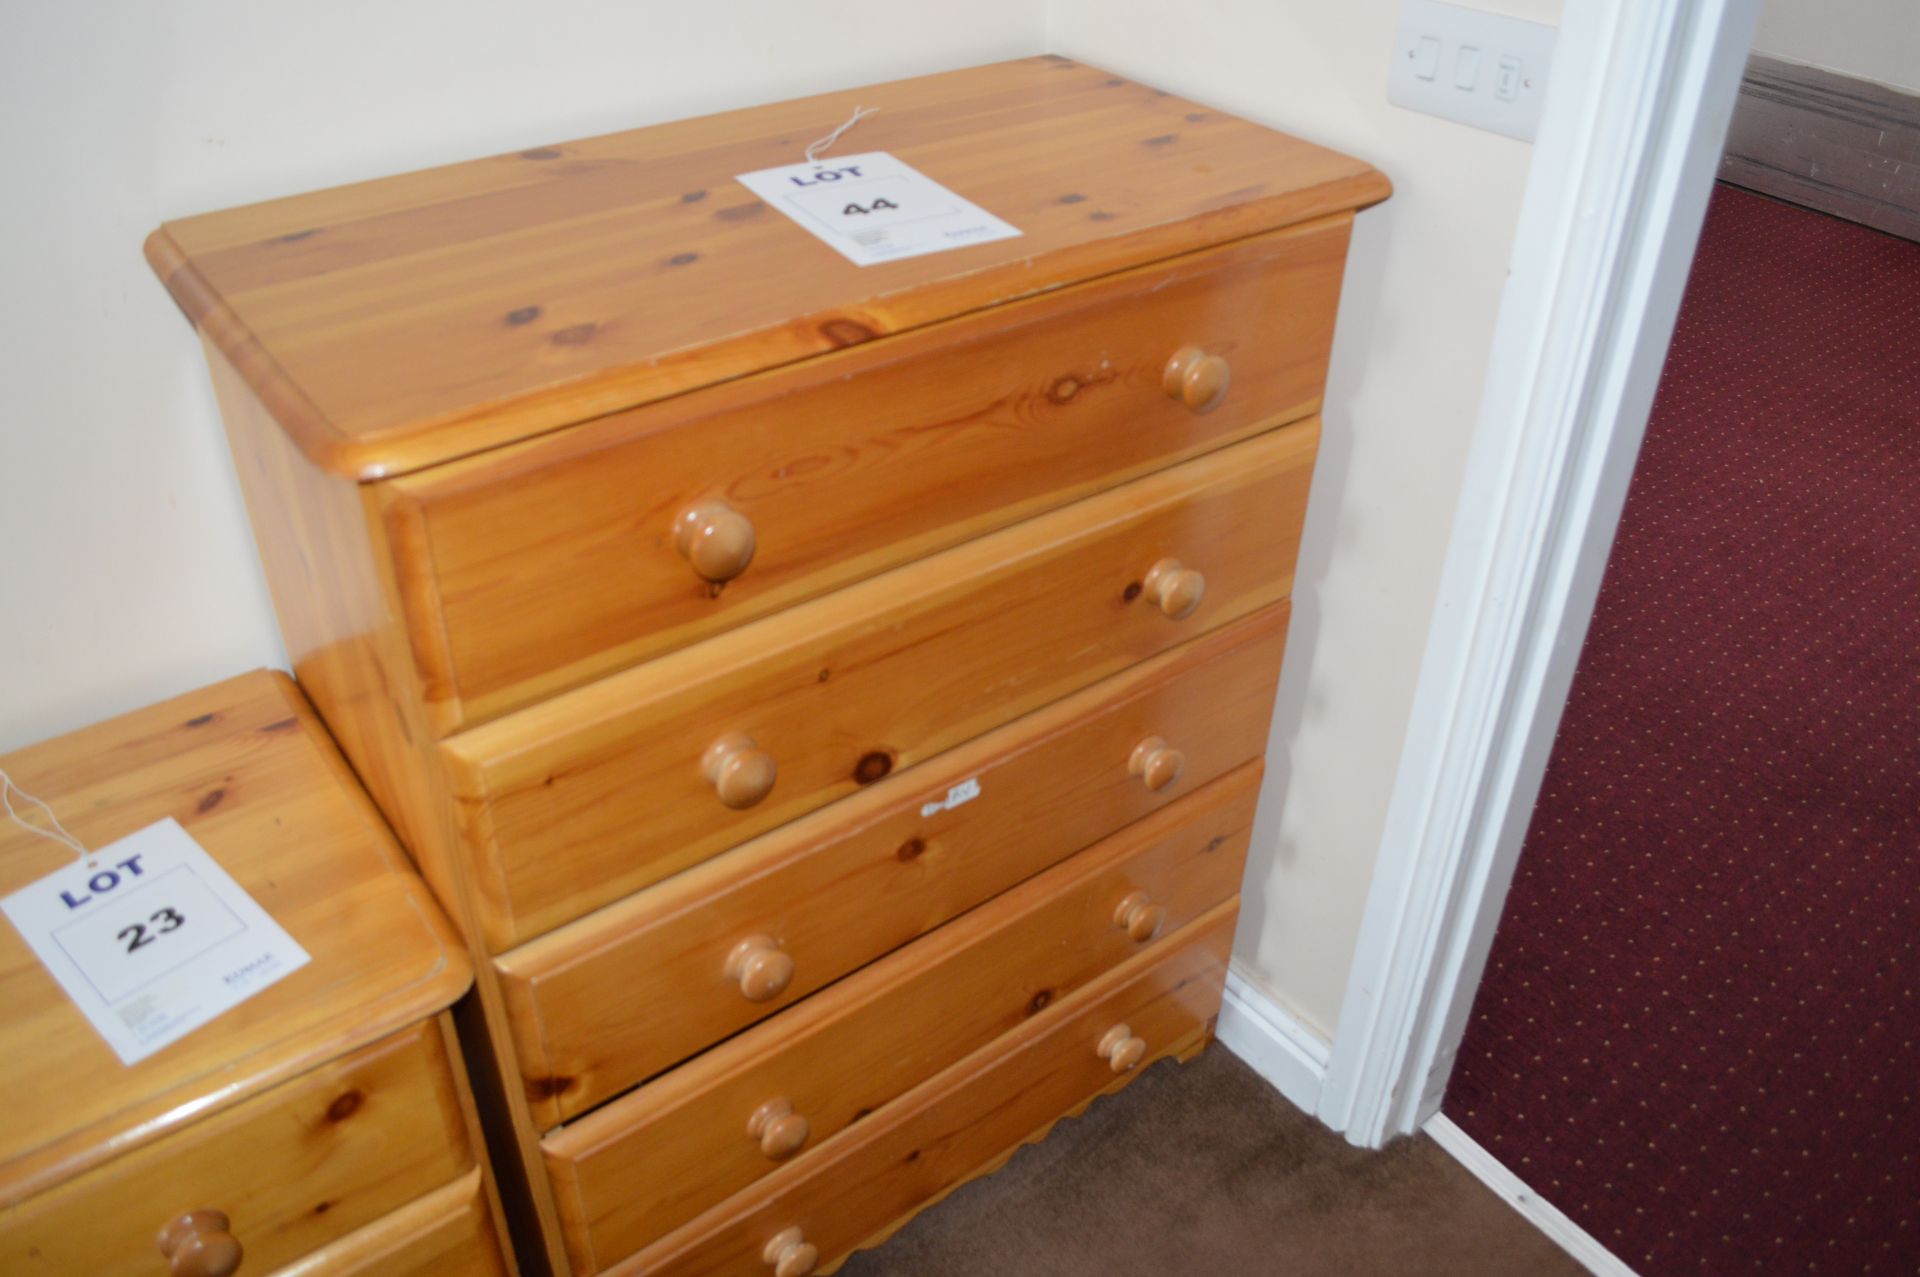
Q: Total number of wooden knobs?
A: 11